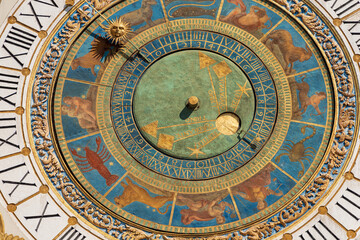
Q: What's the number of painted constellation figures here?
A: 12